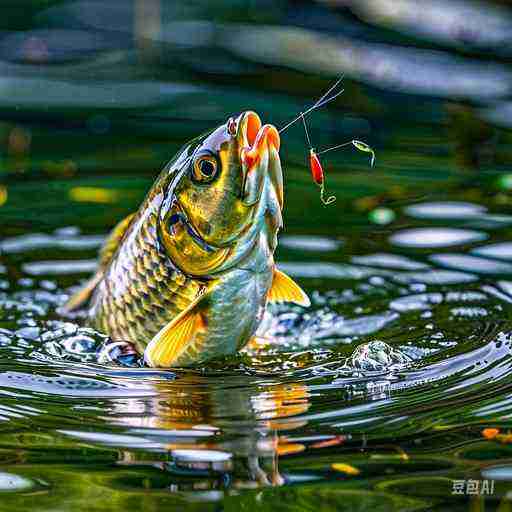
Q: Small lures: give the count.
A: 2